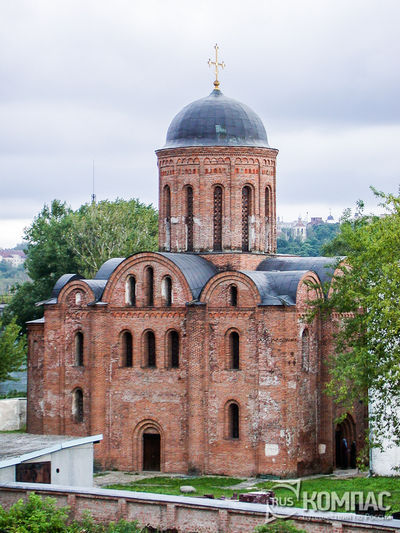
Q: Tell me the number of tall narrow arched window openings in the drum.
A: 5